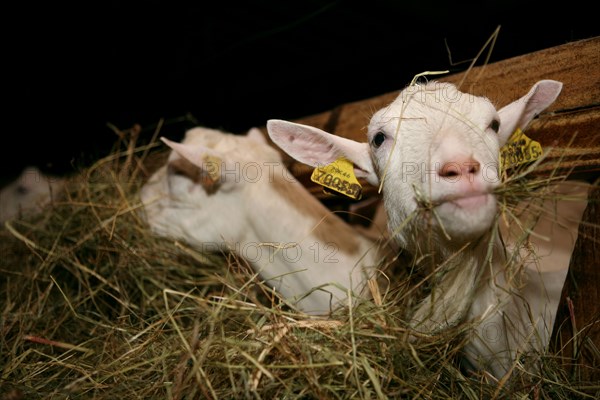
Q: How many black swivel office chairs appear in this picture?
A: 0